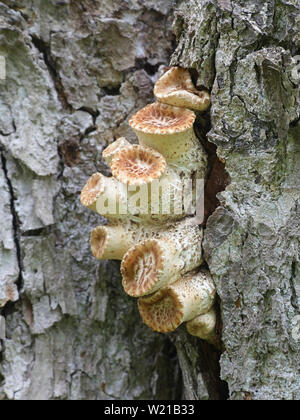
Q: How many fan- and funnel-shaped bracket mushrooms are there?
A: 9